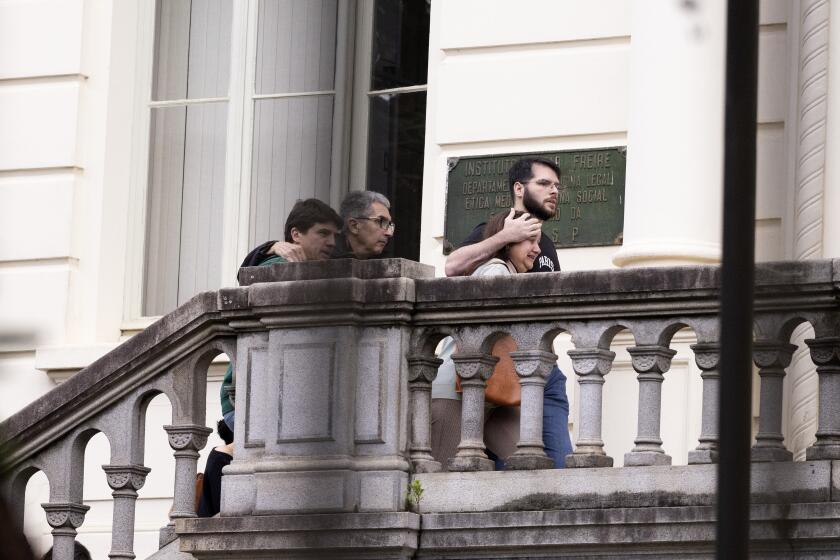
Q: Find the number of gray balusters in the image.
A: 11